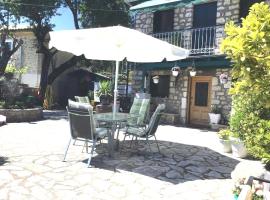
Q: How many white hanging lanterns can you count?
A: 4